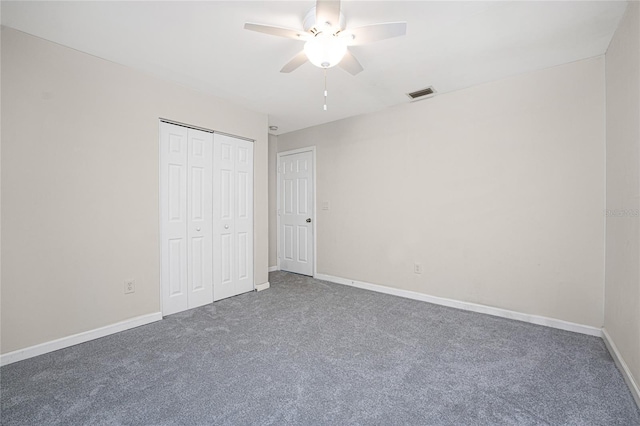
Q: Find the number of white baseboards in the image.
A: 5